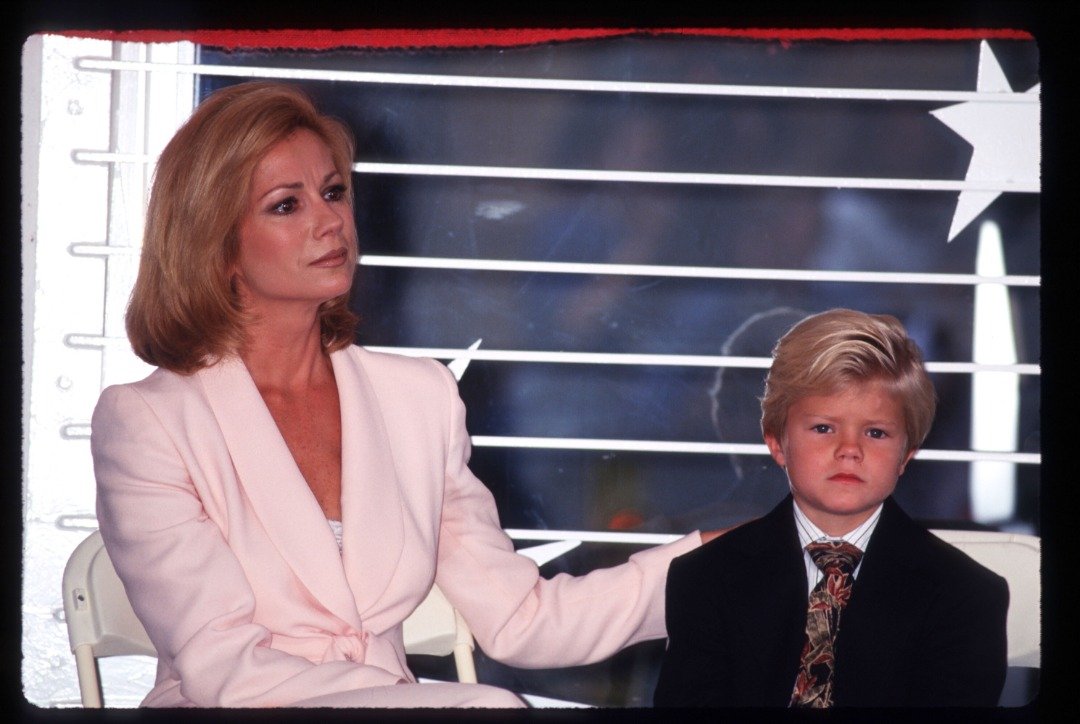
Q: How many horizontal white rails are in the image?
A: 6